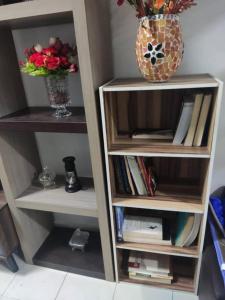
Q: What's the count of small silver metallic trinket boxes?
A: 1